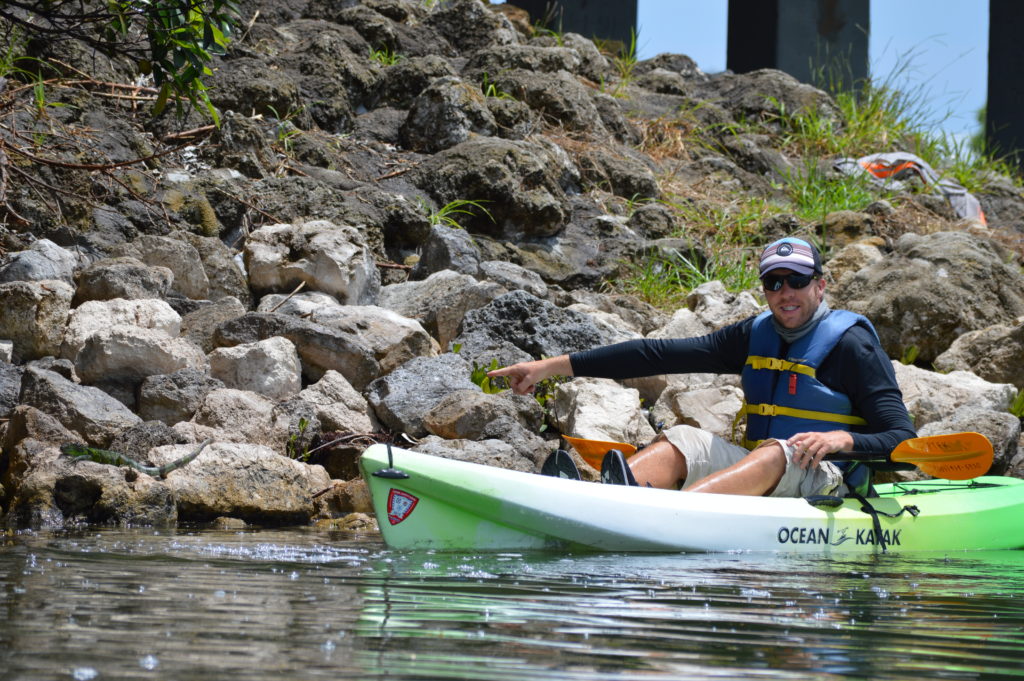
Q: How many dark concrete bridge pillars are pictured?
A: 3